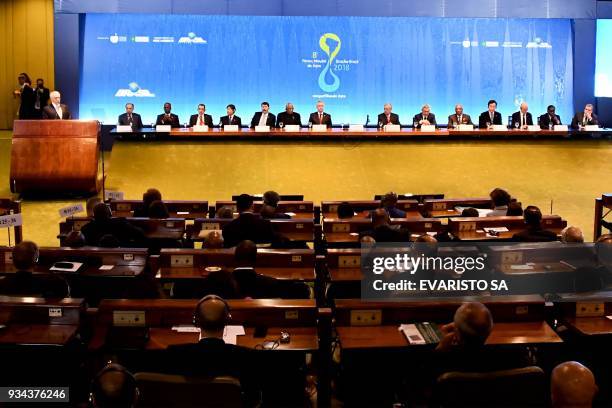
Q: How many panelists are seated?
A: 14